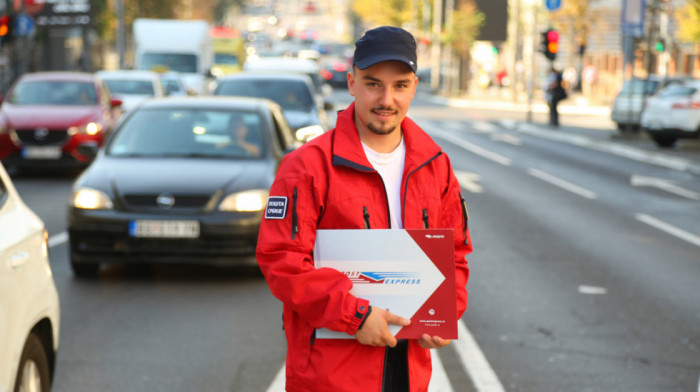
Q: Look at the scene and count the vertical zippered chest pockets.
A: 2